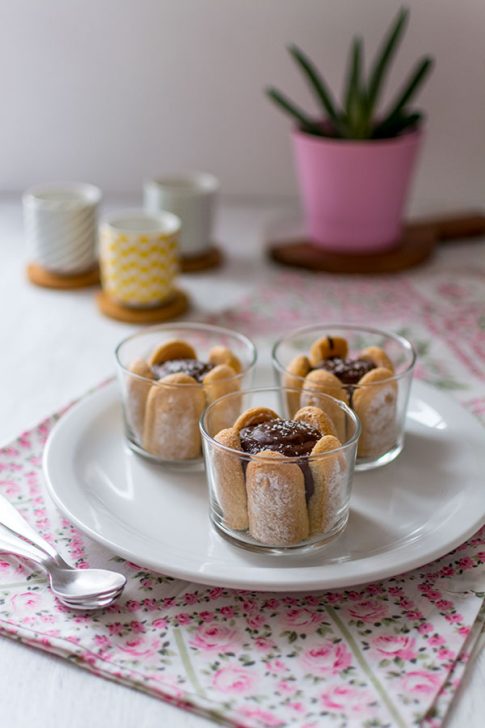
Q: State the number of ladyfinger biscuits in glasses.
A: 15